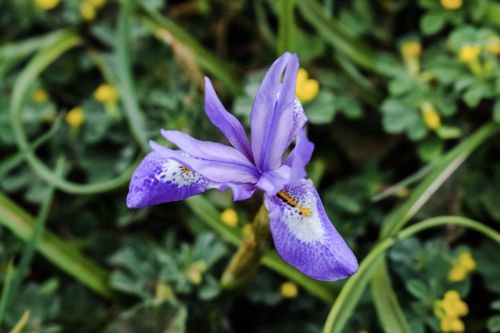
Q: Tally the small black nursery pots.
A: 0